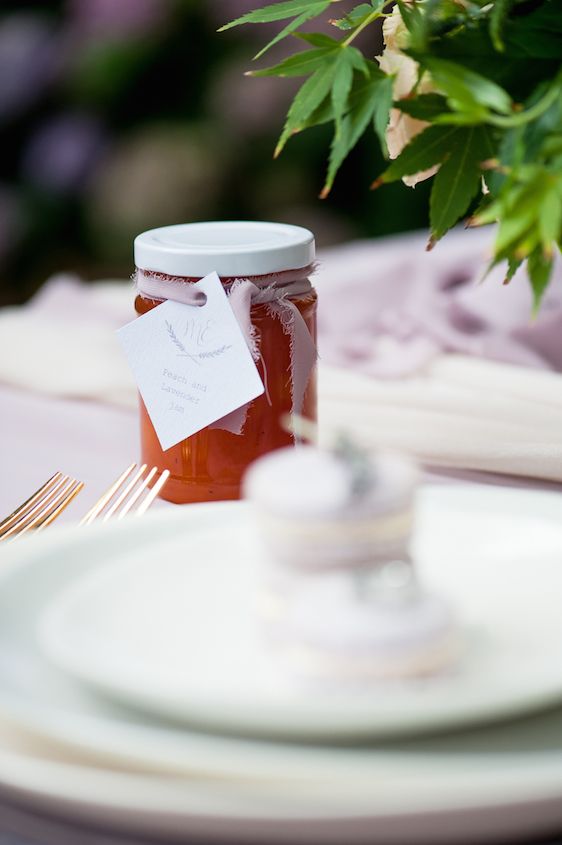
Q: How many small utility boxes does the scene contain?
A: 0